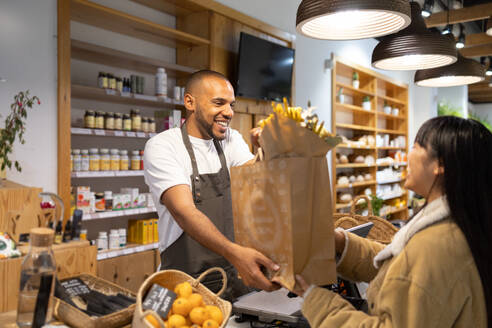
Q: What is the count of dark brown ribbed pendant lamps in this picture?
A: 3